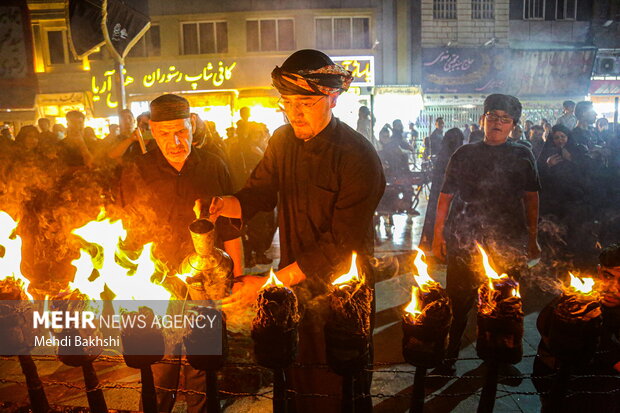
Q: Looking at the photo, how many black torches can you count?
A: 9